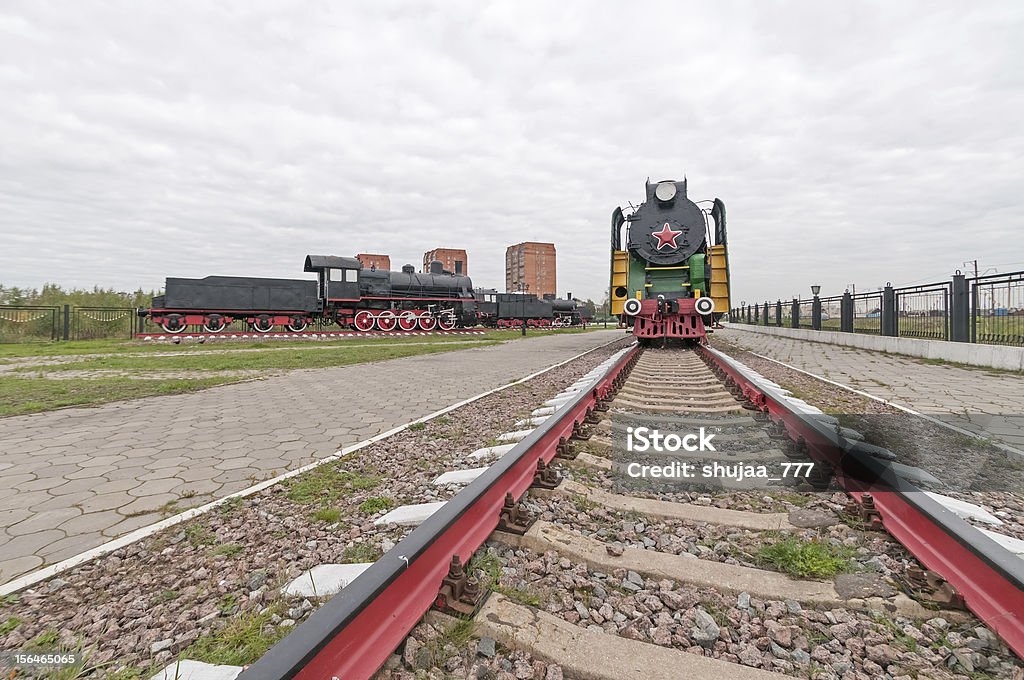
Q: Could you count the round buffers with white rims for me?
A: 2